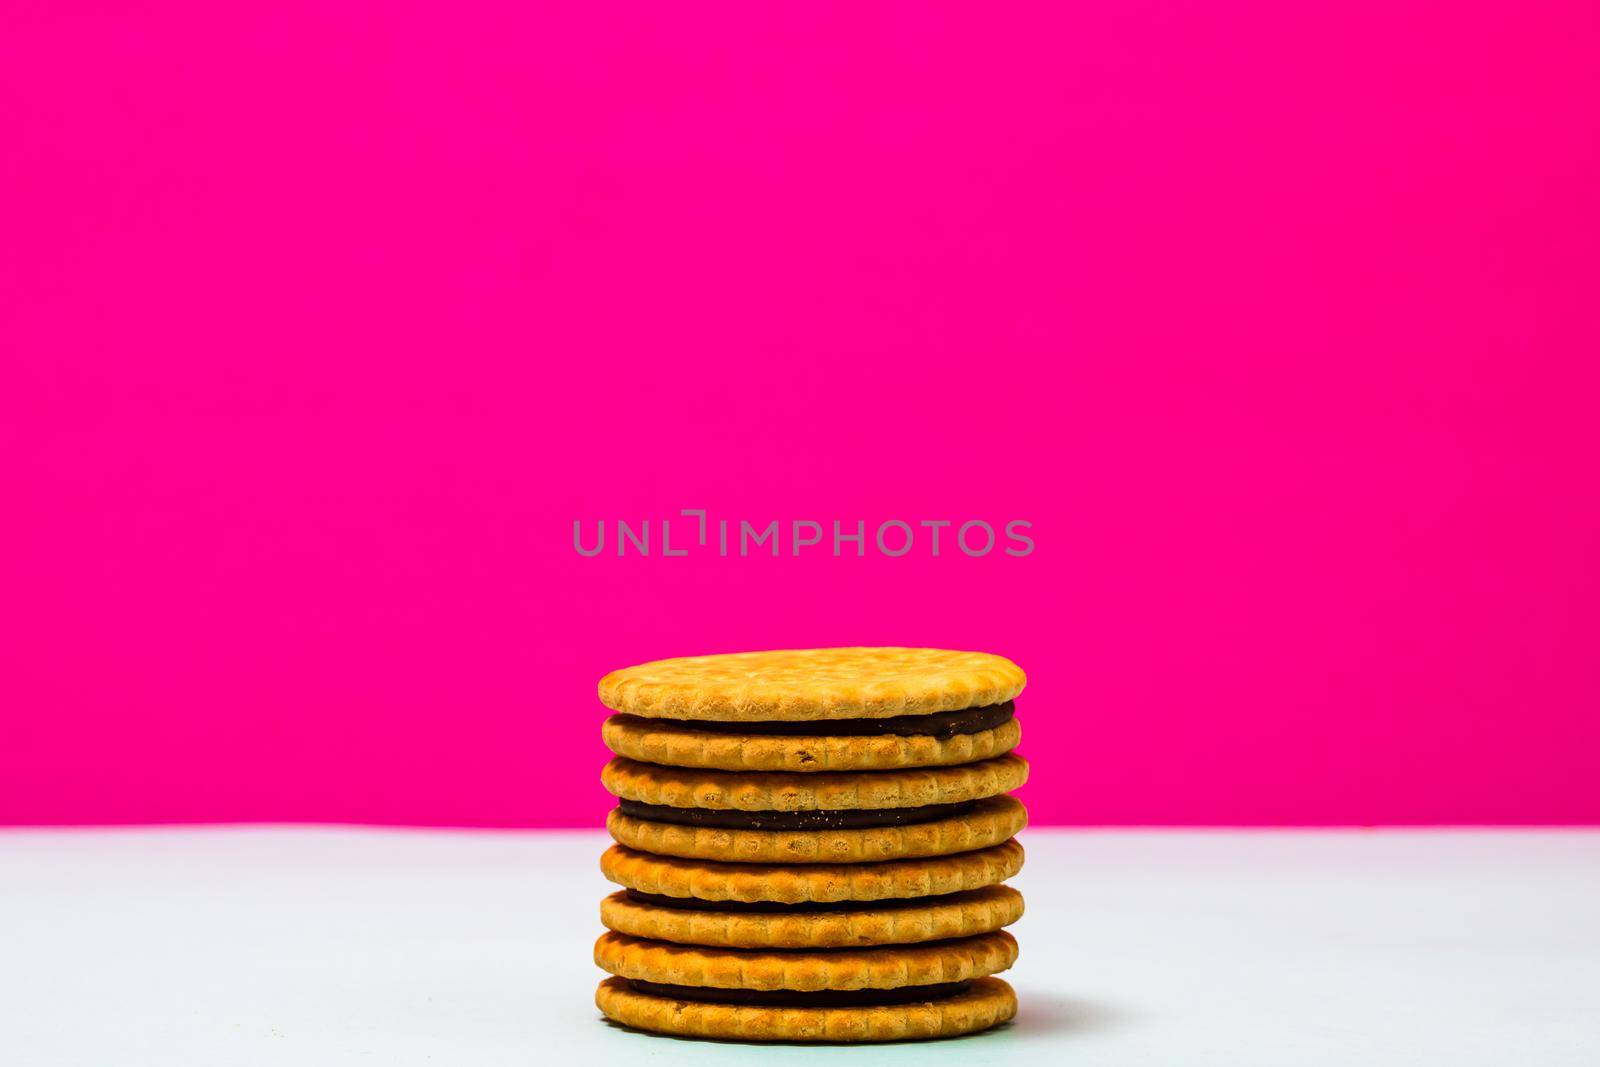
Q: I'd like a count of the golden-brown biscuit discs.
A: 8